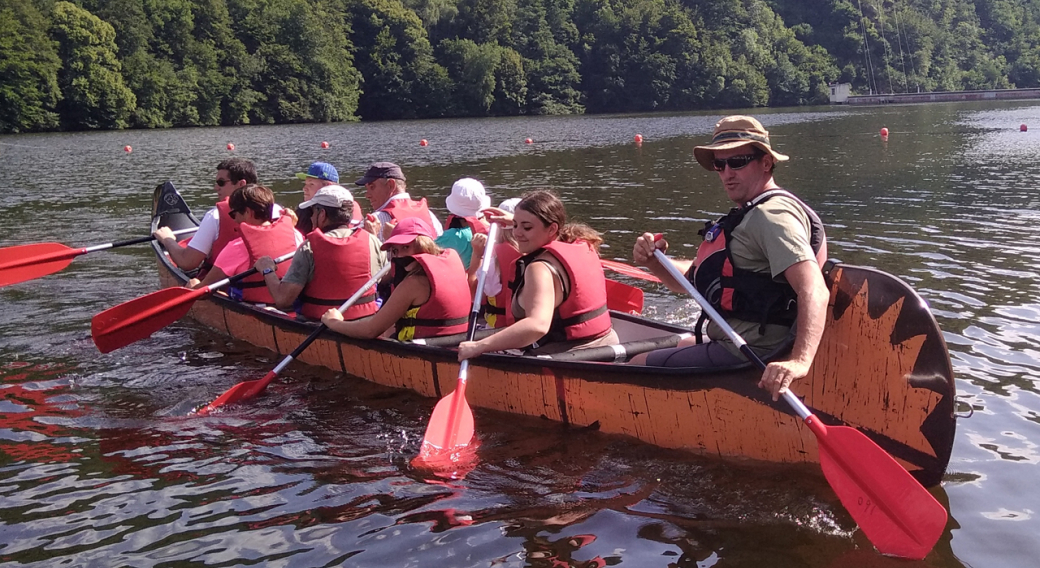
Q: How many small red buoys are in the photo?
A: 8